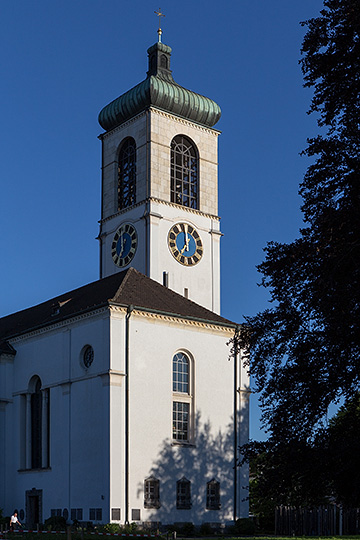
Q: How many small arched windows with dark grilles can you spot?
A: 3